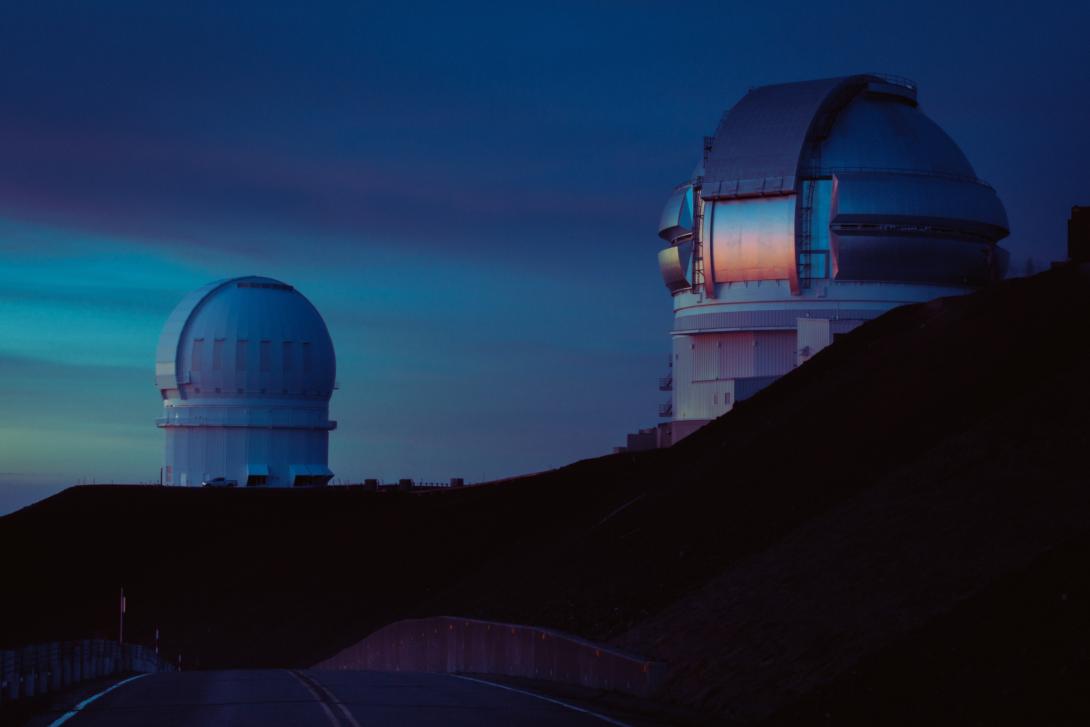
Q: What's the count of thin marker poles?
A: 3